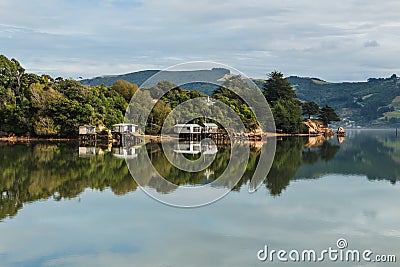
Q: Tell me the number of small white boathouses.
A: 4